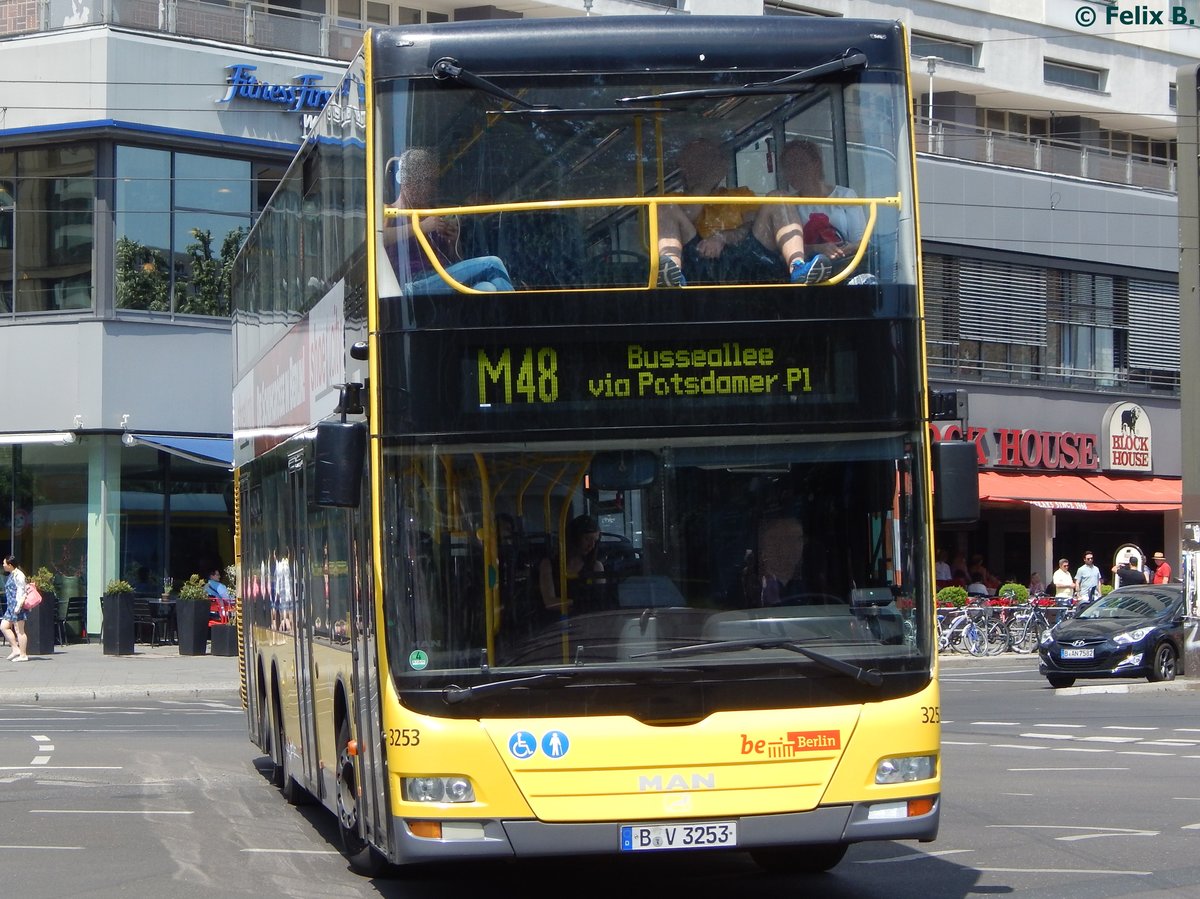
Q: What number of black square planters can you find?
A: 4